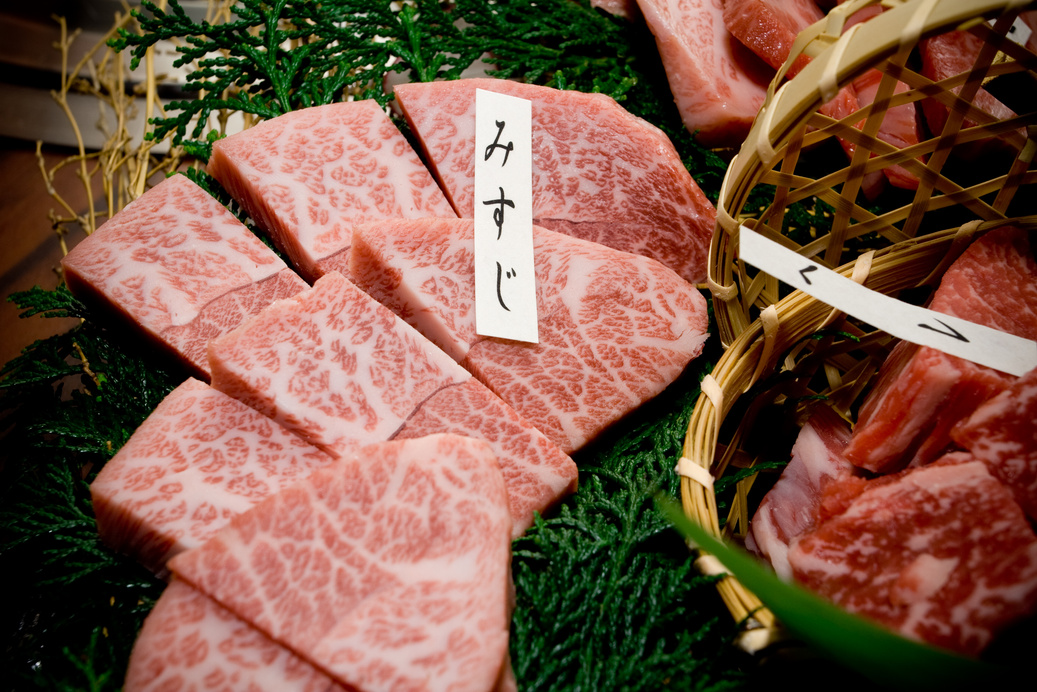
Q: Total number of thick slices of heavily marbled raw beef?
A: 8